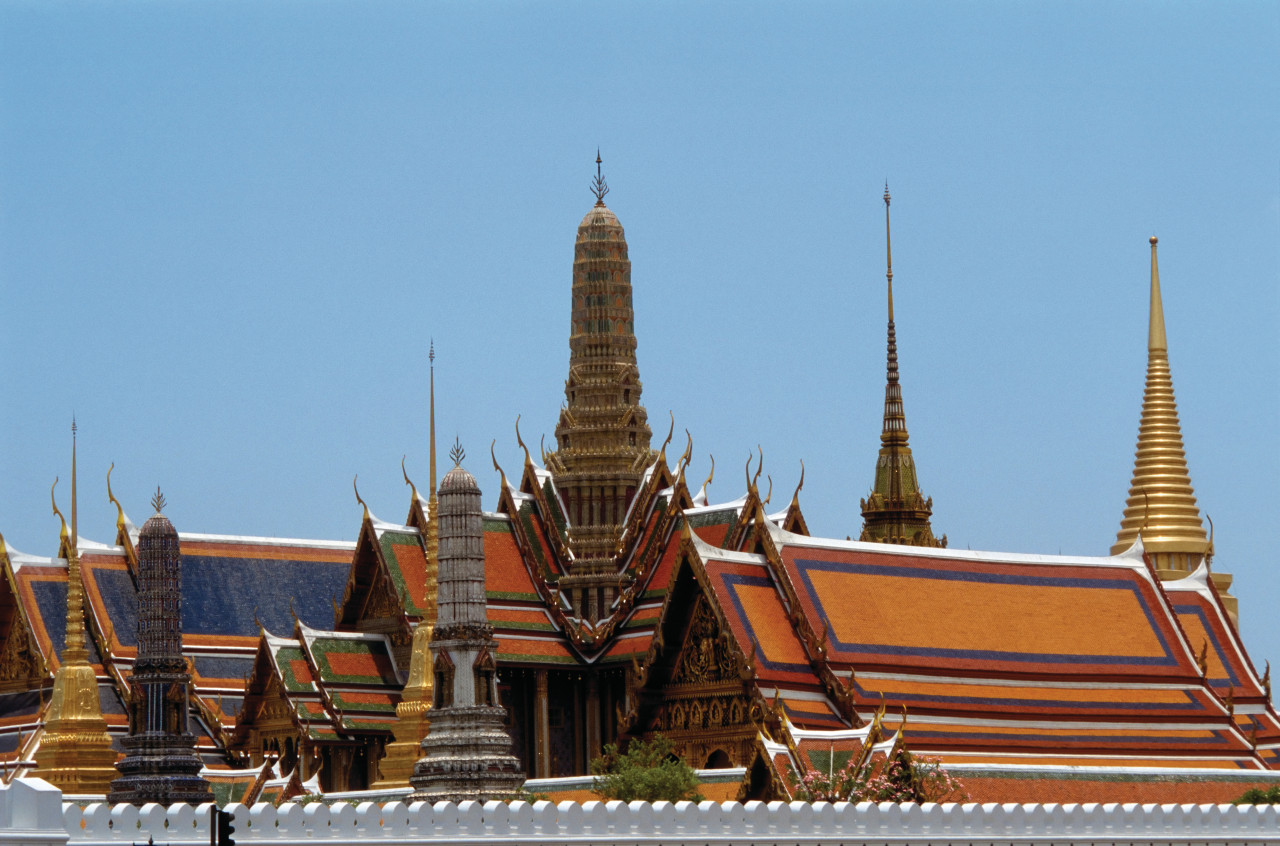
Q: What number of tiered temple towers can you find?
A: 7